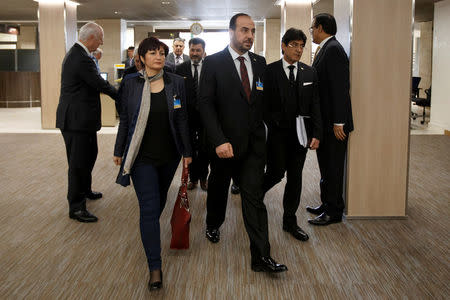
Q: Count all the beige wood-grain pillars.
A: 3